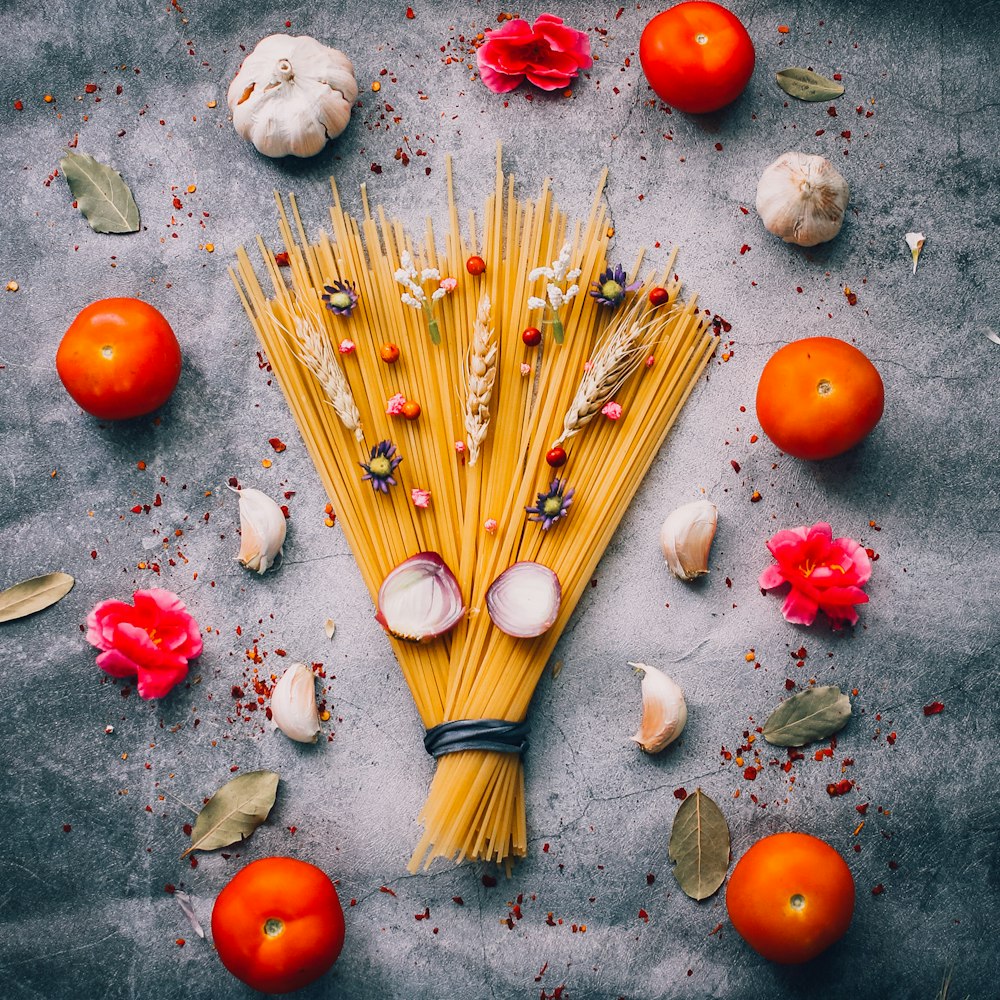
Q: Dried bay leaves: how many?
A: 6